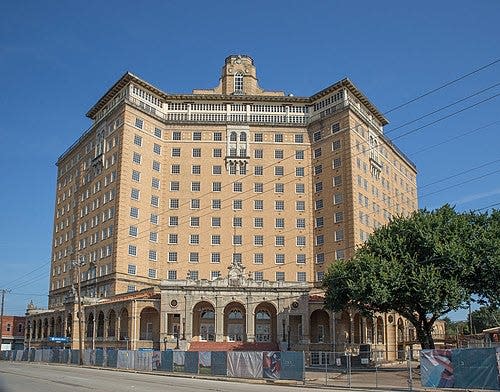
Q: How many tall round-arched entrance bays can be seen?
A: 3